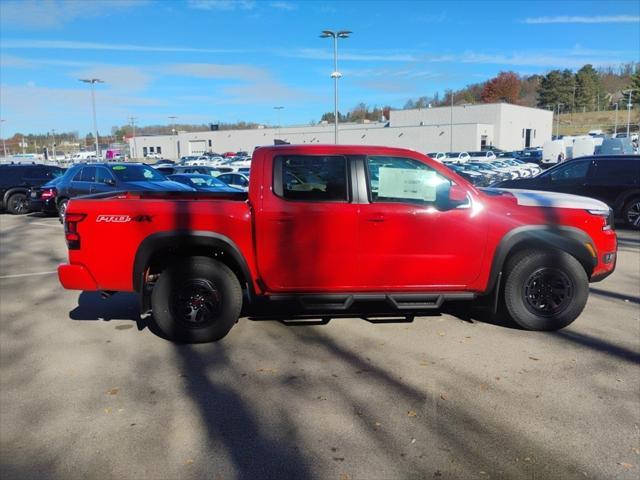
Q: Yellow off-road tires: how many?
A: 0